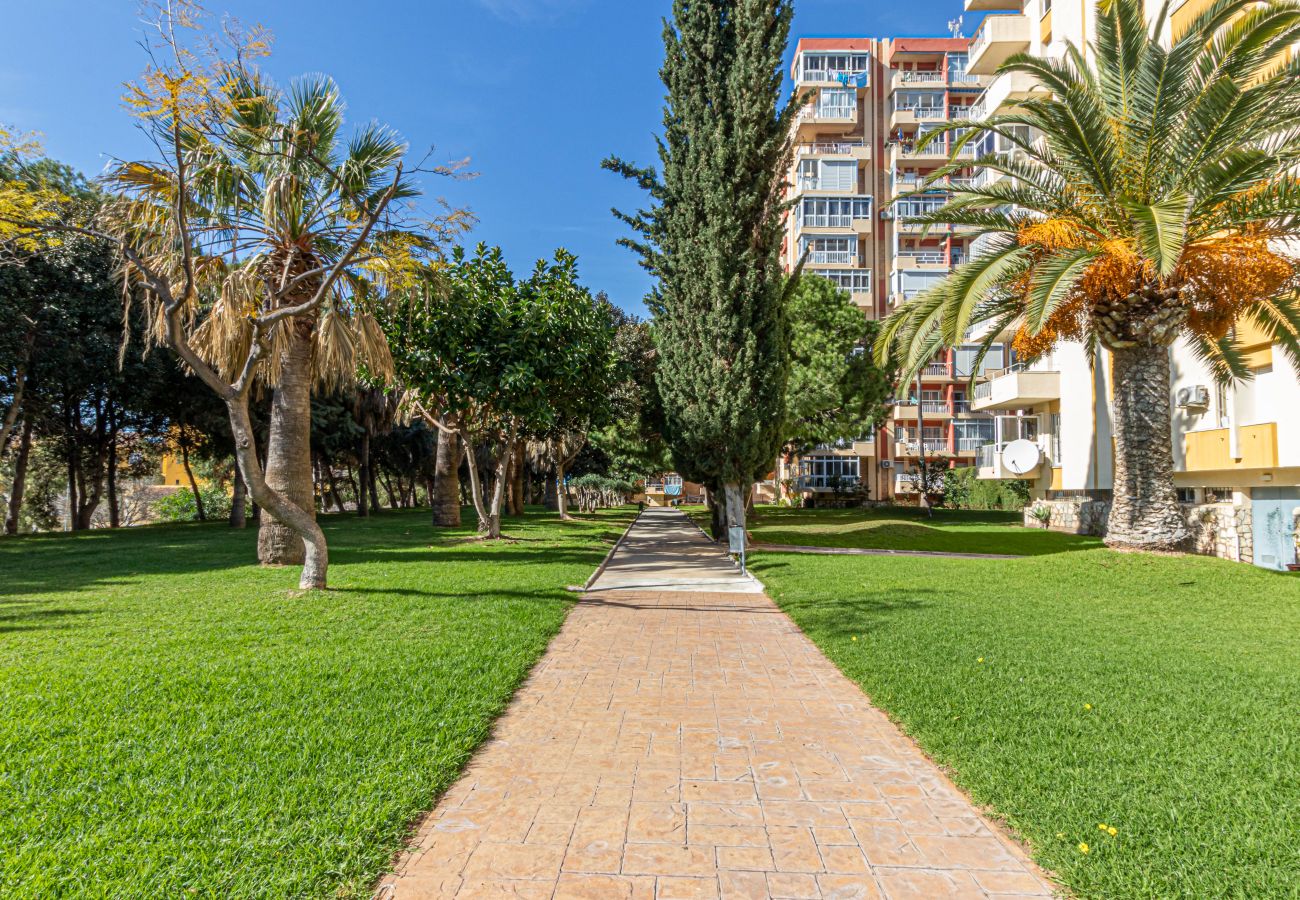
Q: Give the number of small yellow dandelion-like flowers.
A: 6